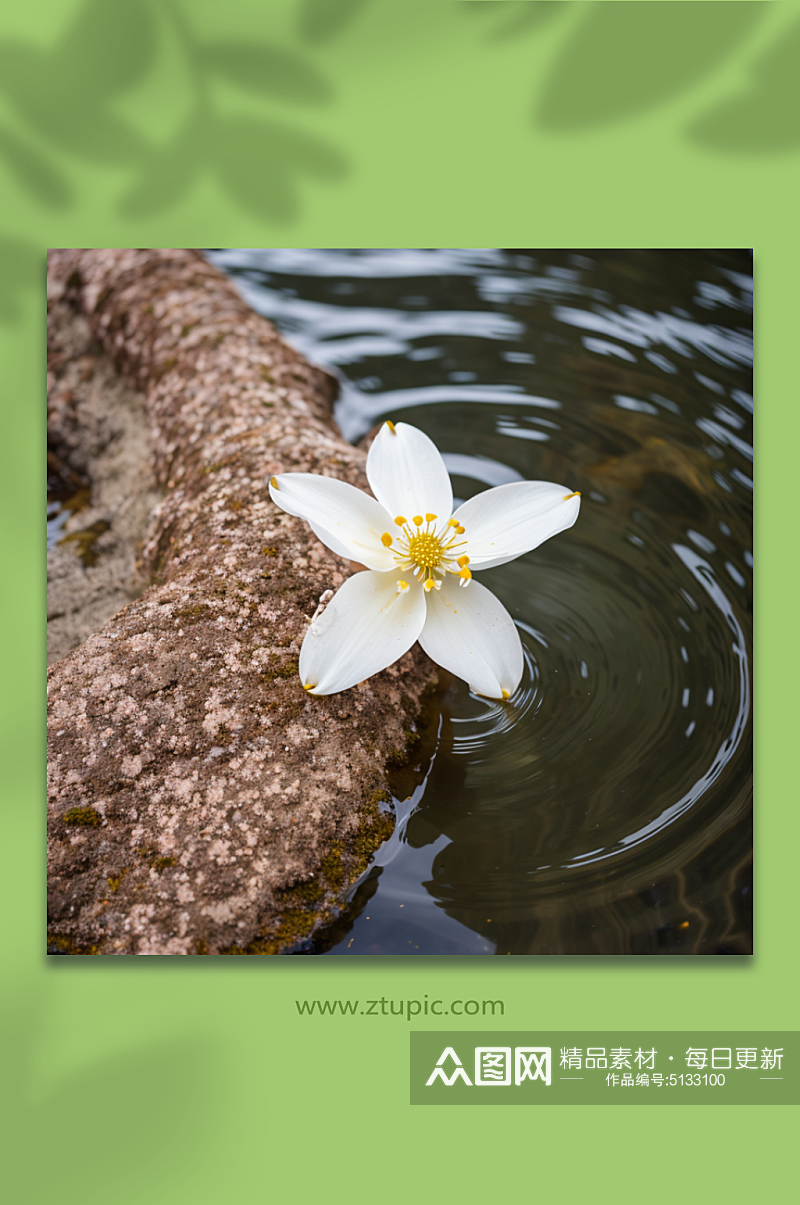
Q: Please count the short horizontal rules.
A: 2